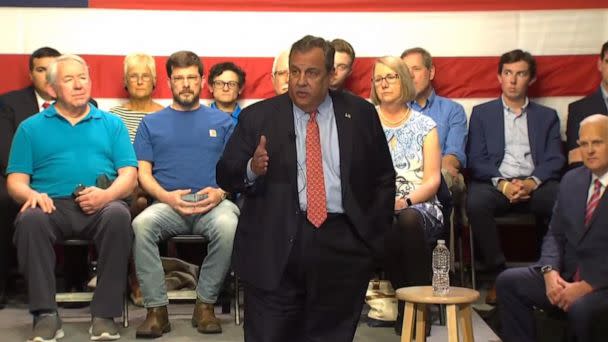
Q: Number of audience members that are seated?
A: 12